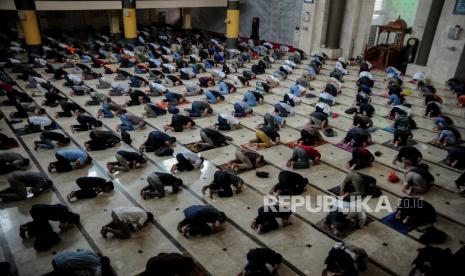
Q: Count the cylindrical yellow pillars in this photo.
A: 3